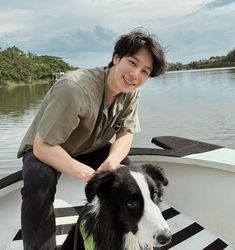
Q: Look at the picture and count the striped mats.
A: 1